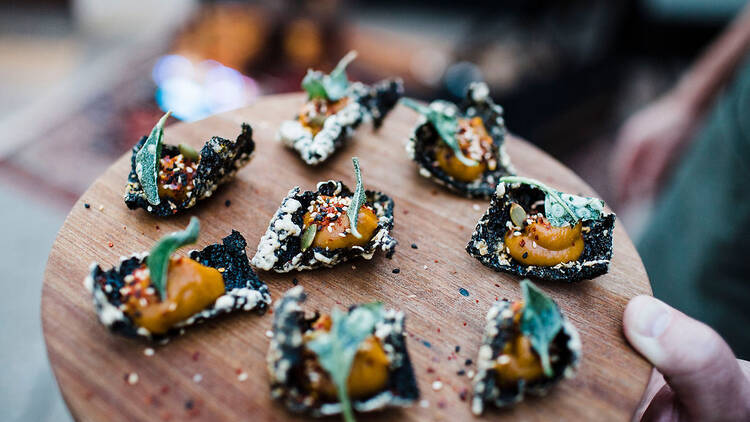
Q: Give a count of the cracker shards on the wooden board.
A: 8